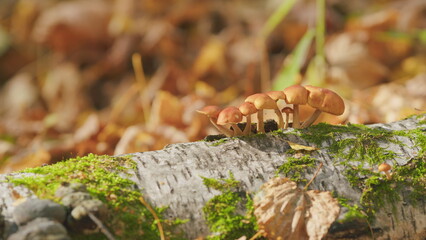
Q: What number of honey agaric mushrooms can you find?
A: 8